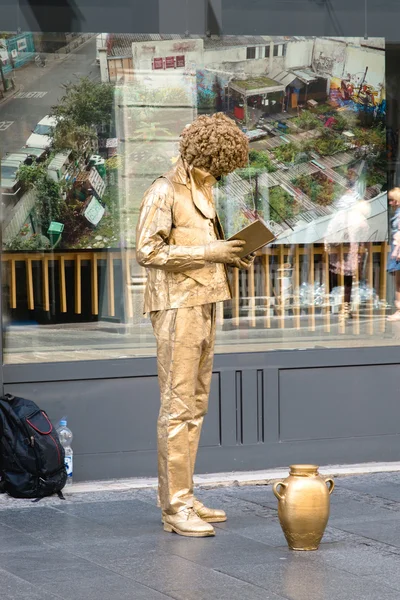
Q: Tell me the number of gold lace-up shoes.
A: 2